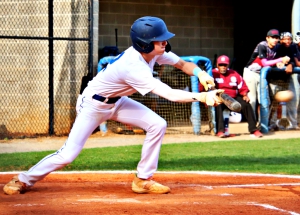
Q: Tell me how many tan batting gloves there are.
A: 2